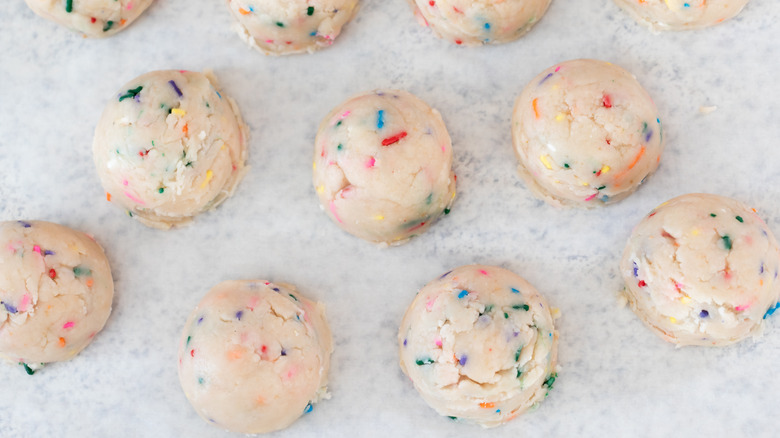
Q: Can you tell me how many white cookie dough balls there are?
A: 11